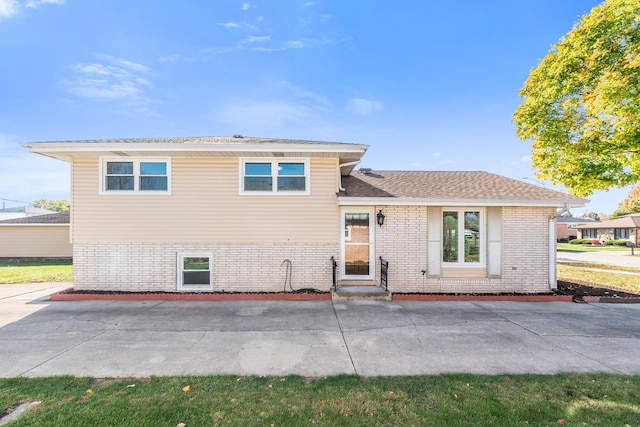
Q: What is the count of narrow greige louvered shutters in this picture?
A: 2